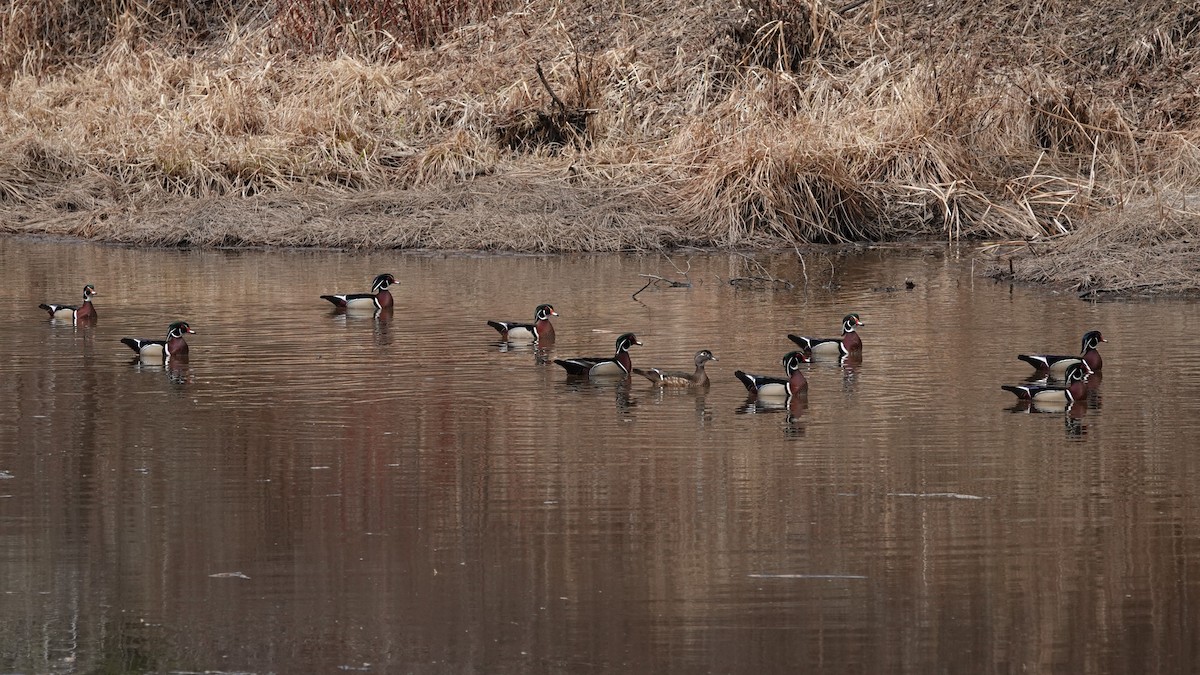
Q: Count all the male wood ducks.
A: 9